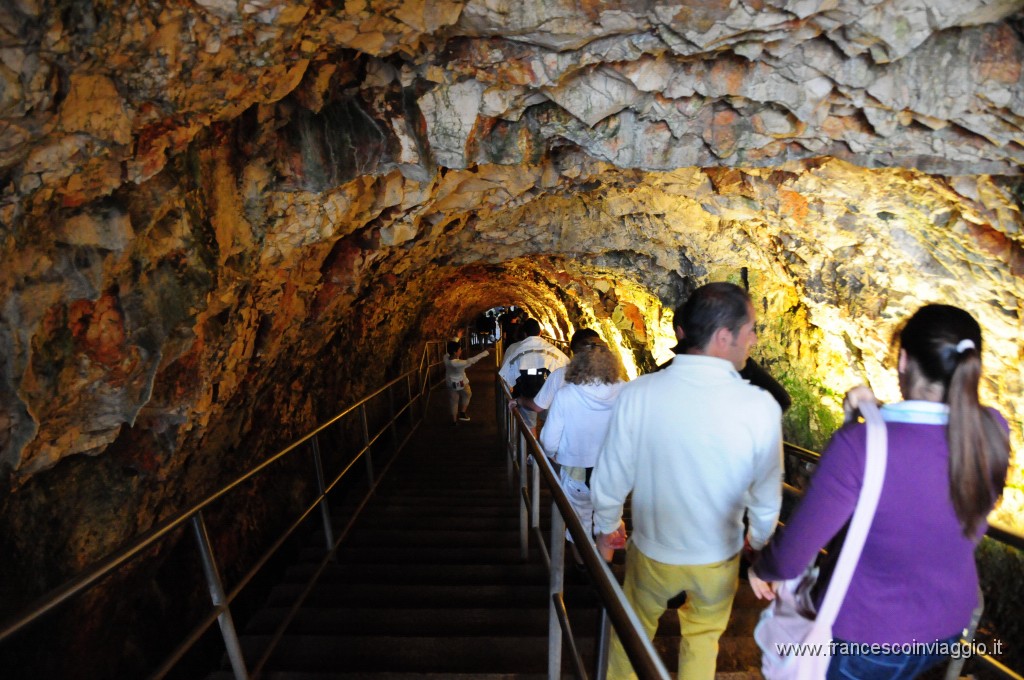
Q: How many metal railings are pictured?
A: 3